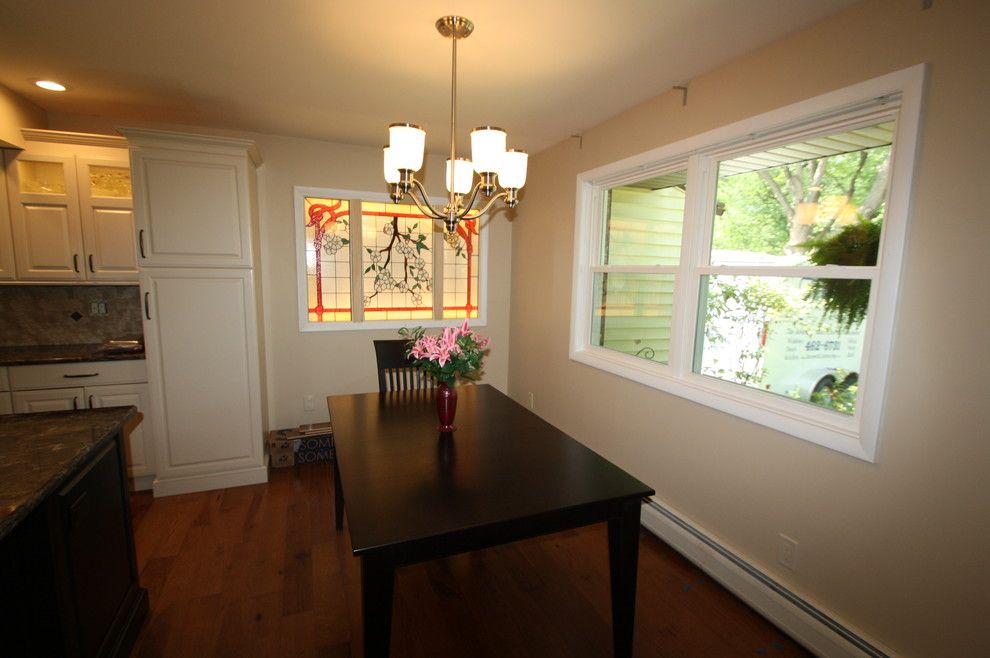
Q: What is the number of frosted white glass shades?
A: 5